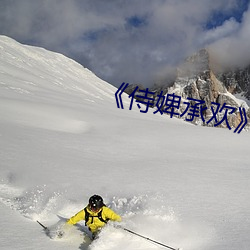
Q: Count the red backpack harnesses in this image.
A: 0